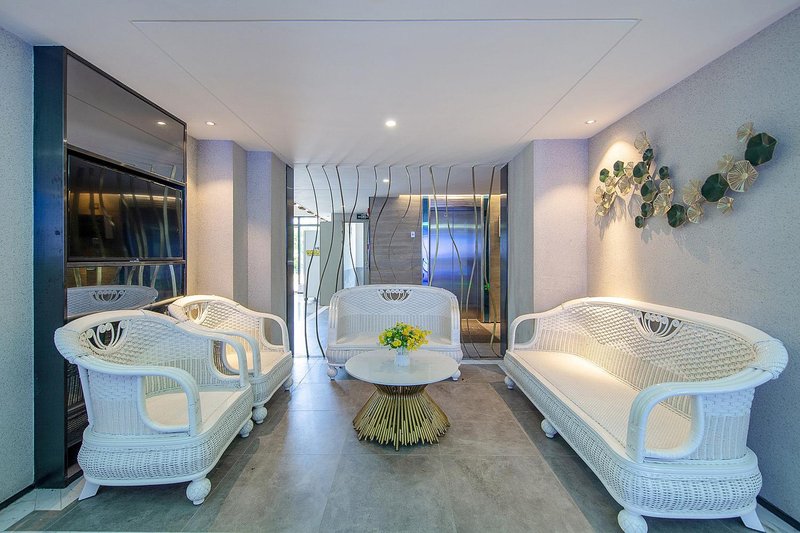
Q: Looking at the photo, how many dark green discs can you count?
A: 11